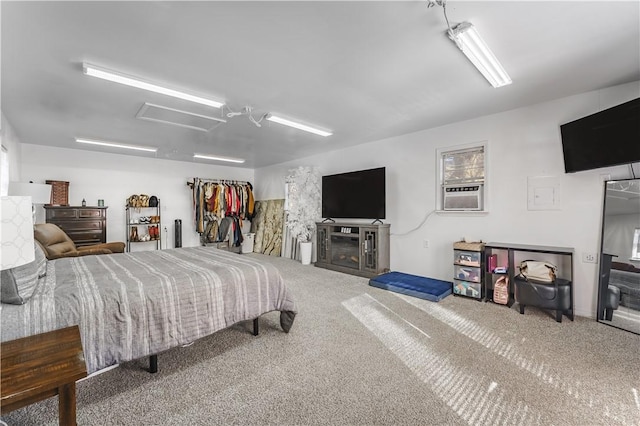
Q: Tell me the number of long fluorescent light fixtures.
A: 5